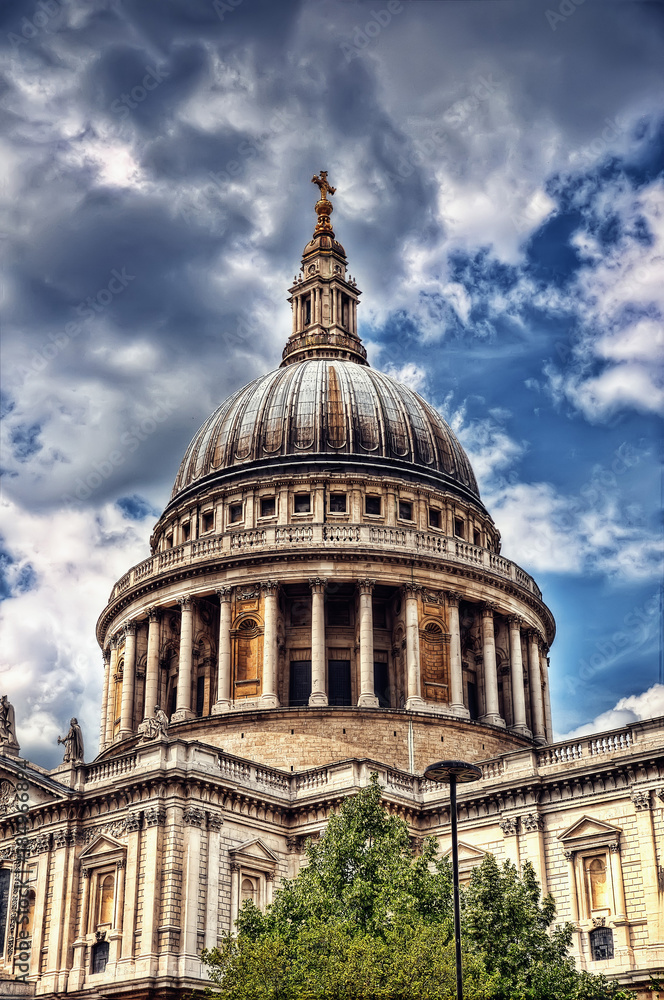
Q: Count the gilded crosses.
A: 1